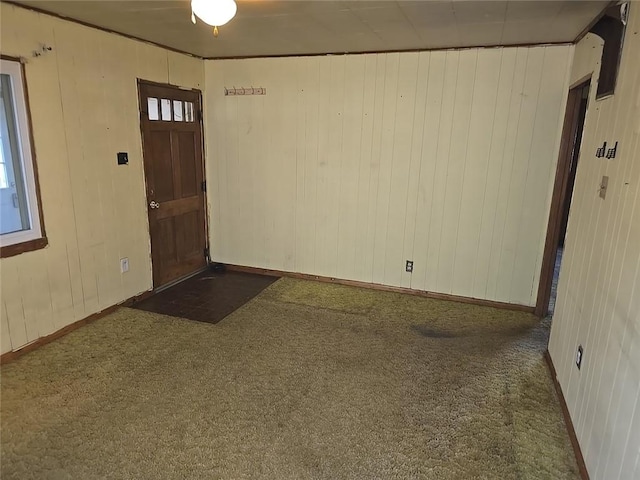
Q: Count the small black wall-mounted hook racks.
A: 2